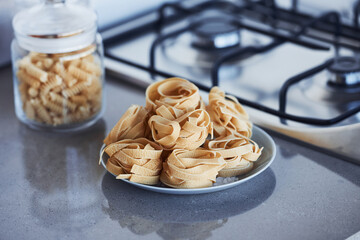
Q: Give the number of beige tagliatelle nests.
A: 7